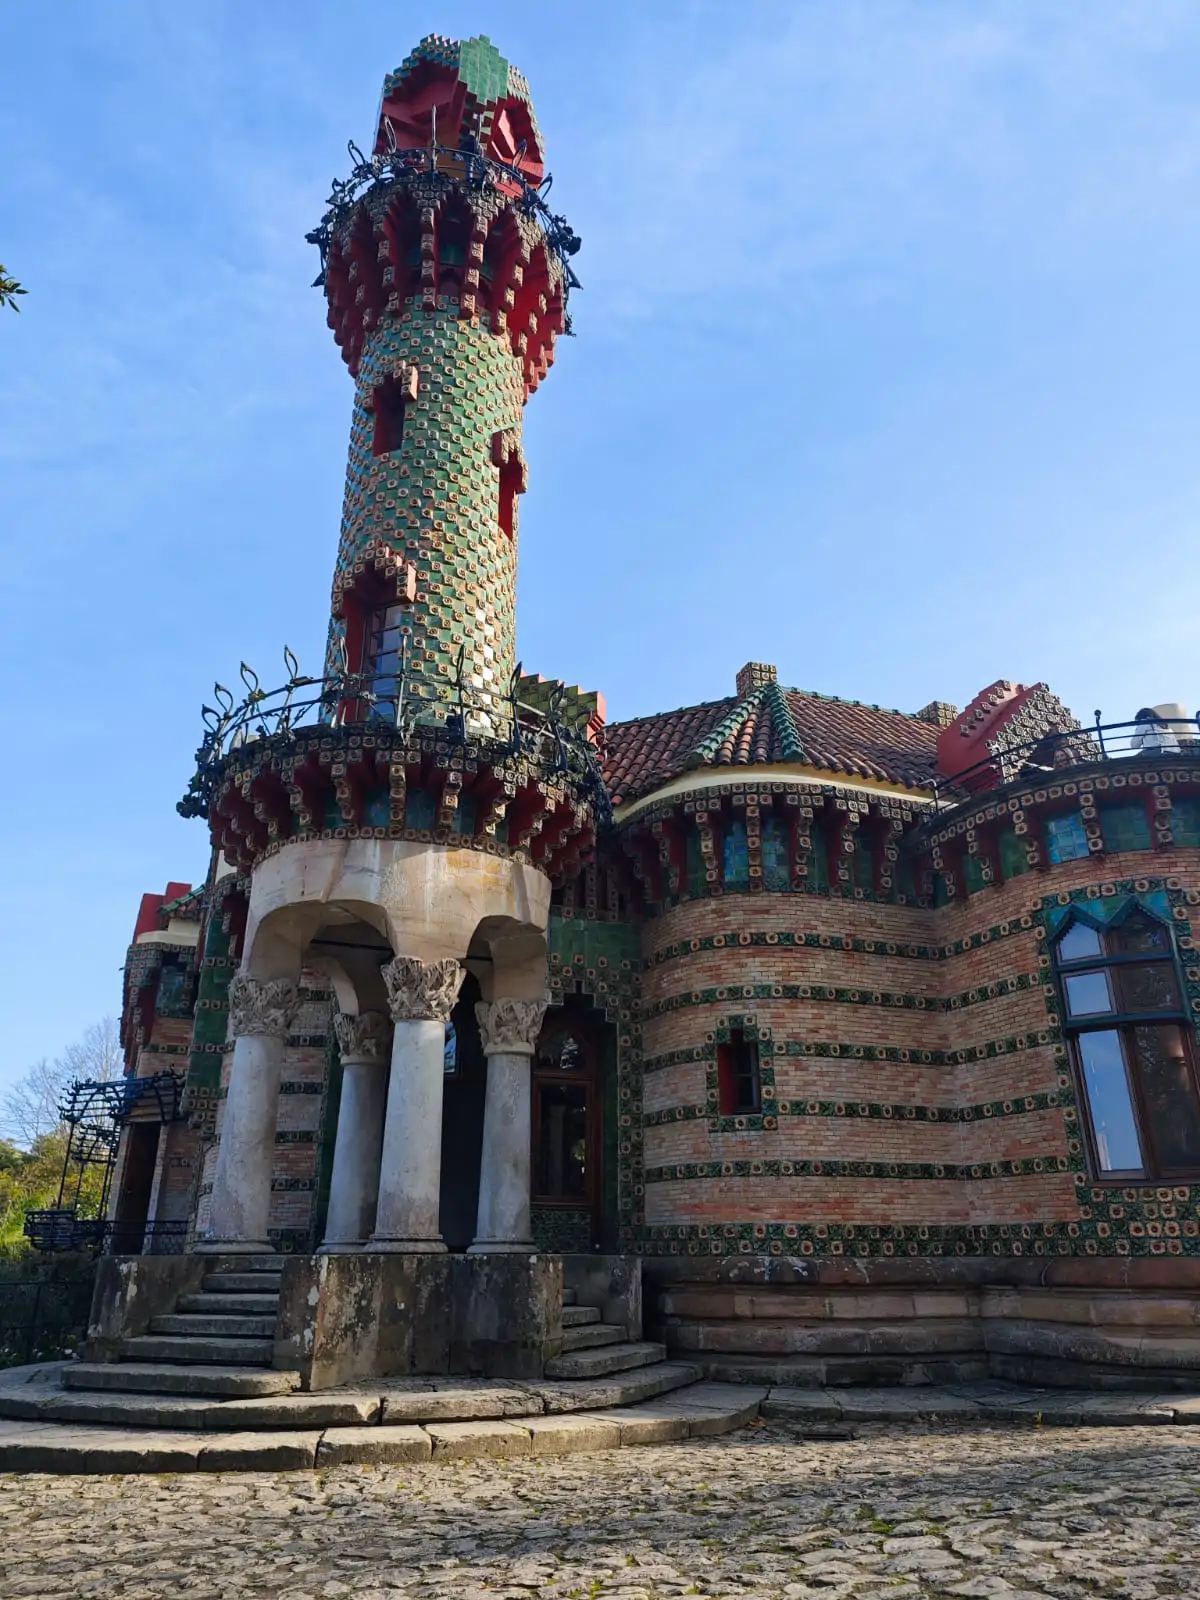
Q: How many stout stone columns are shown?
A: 4